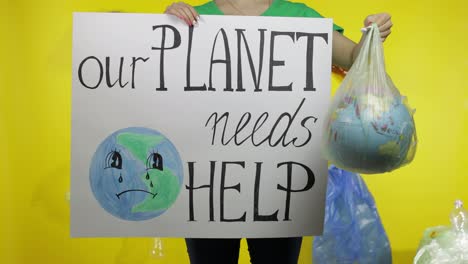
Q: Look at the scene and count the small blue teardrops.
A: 3